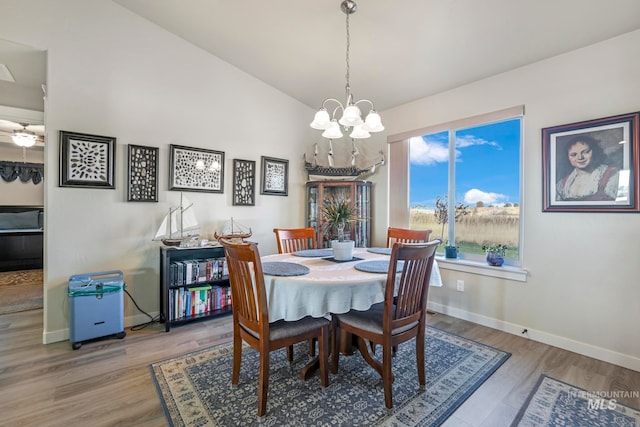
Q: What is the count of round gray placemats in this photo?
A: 4